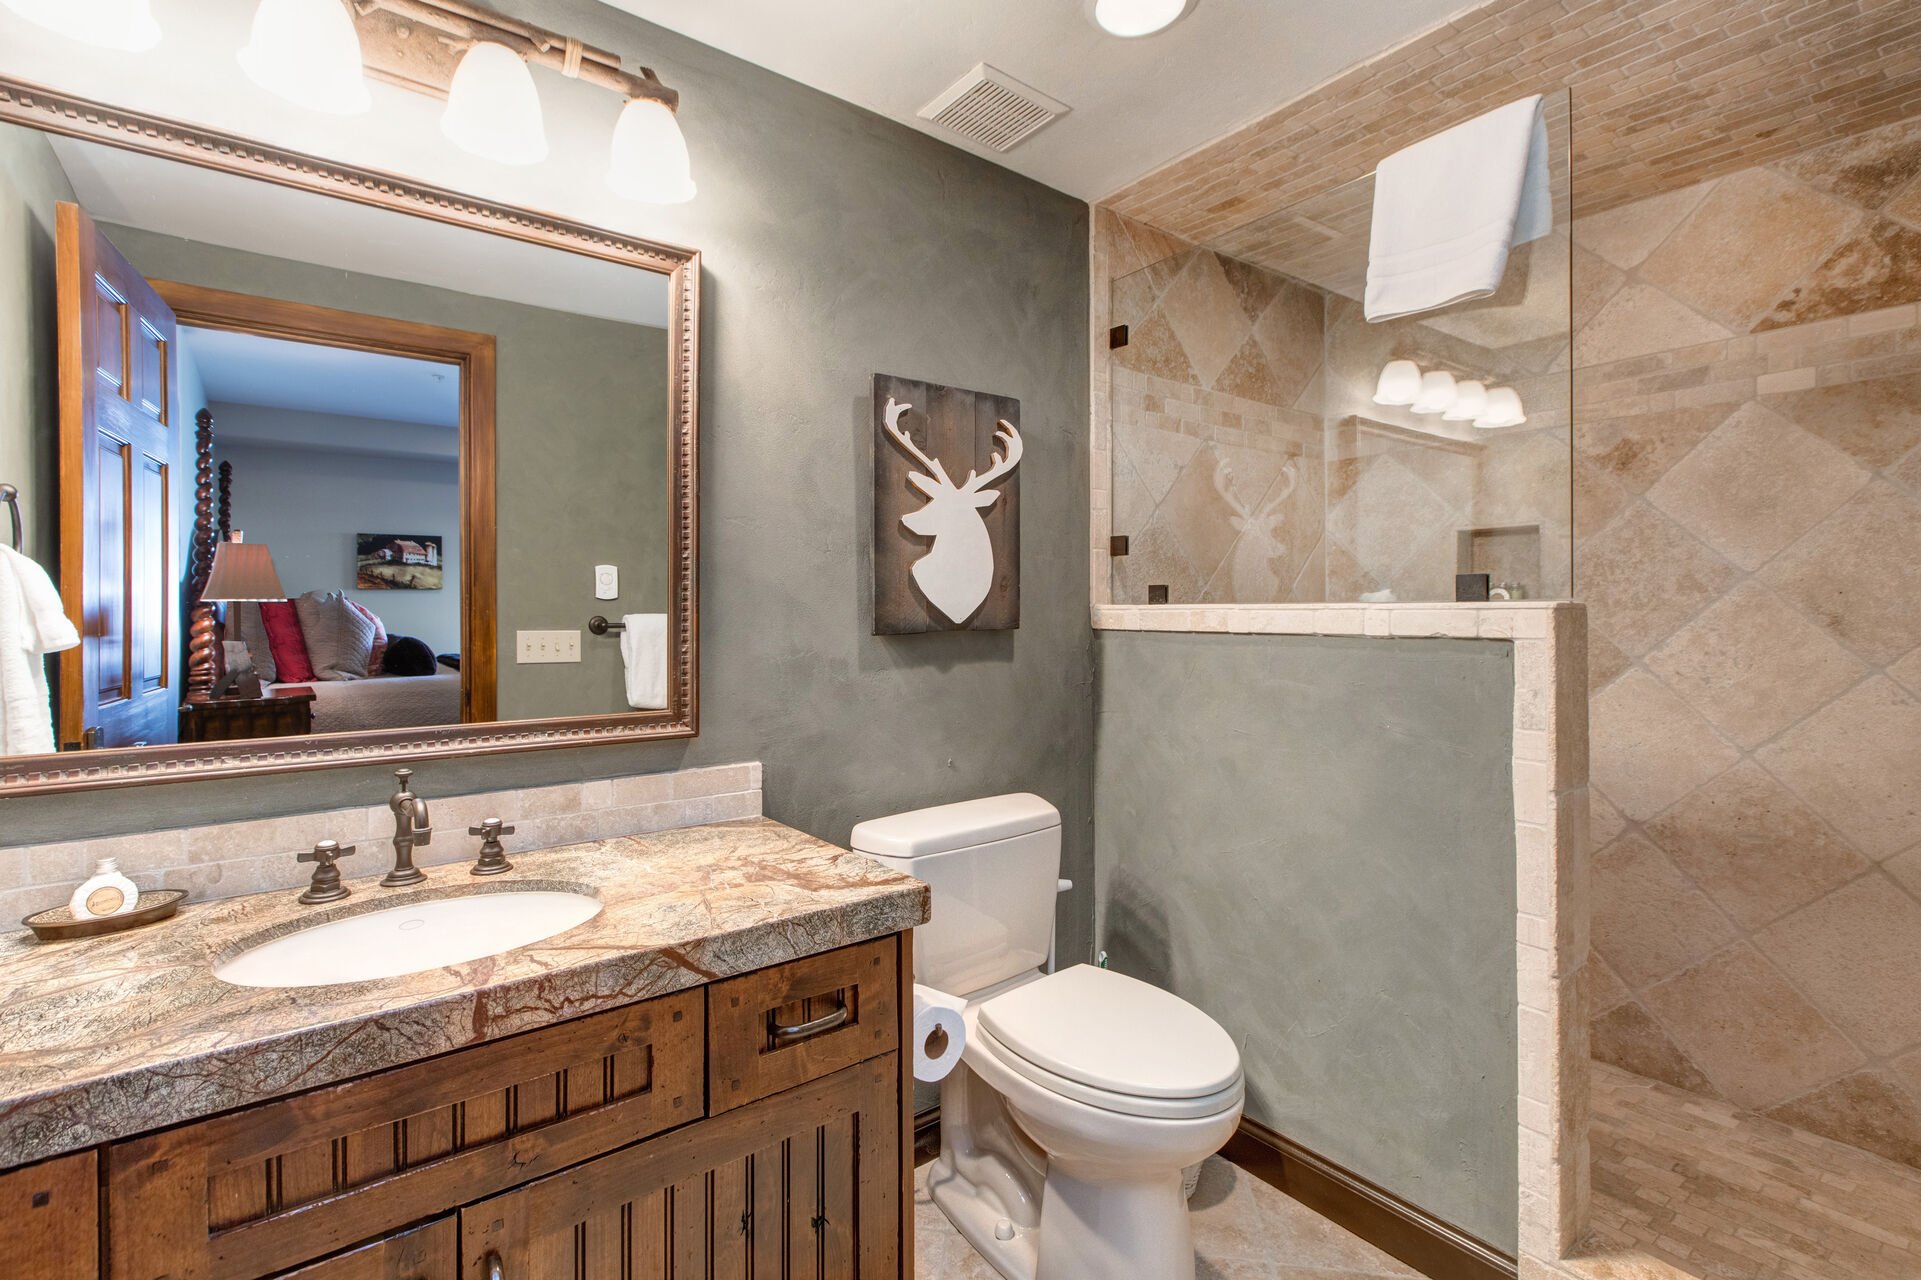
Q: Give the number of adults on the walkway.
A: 0